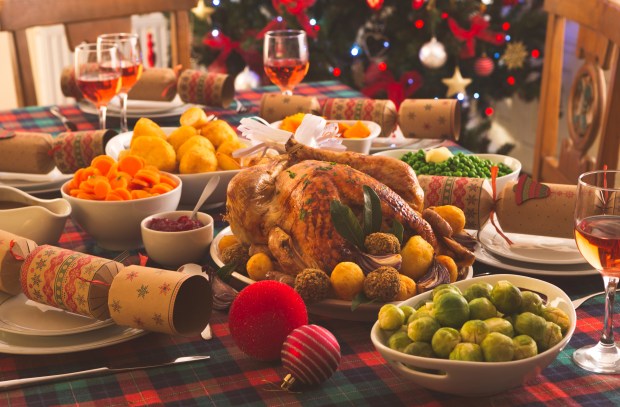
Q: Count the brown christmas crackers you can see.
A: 5